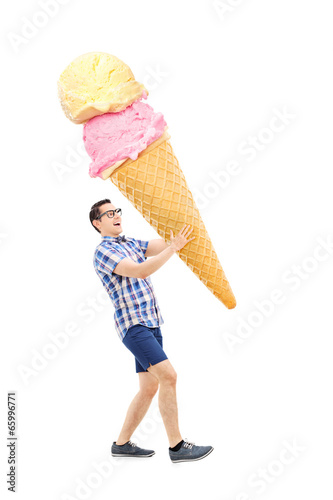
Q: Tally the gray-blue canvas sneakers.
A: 2